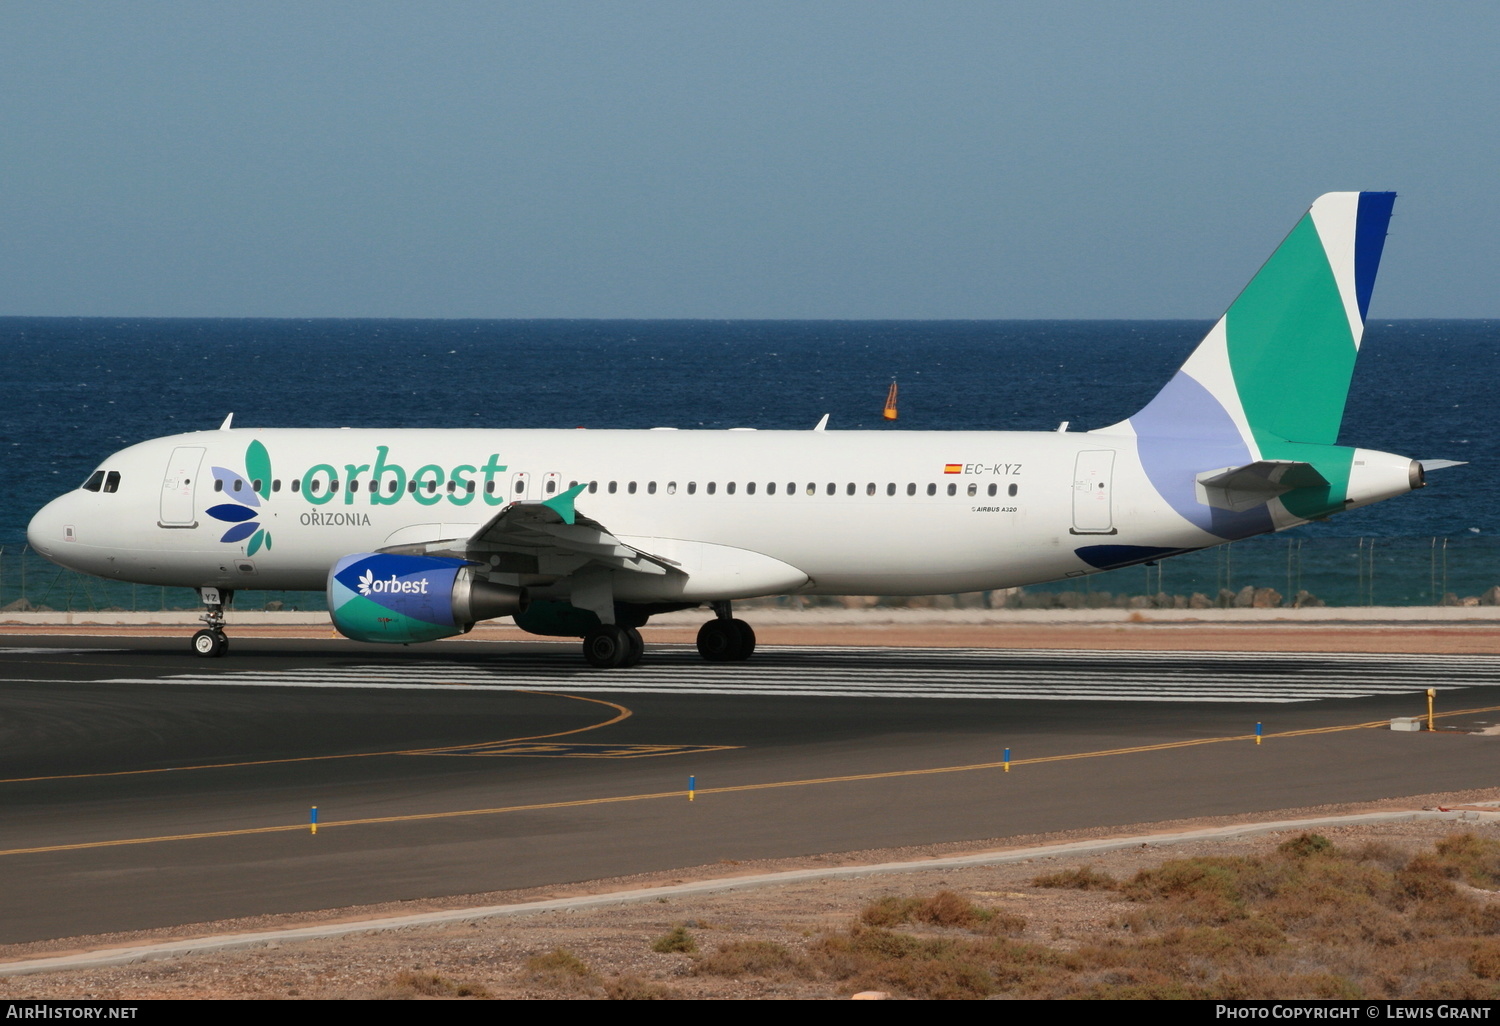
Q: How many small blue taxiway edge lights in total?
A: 4